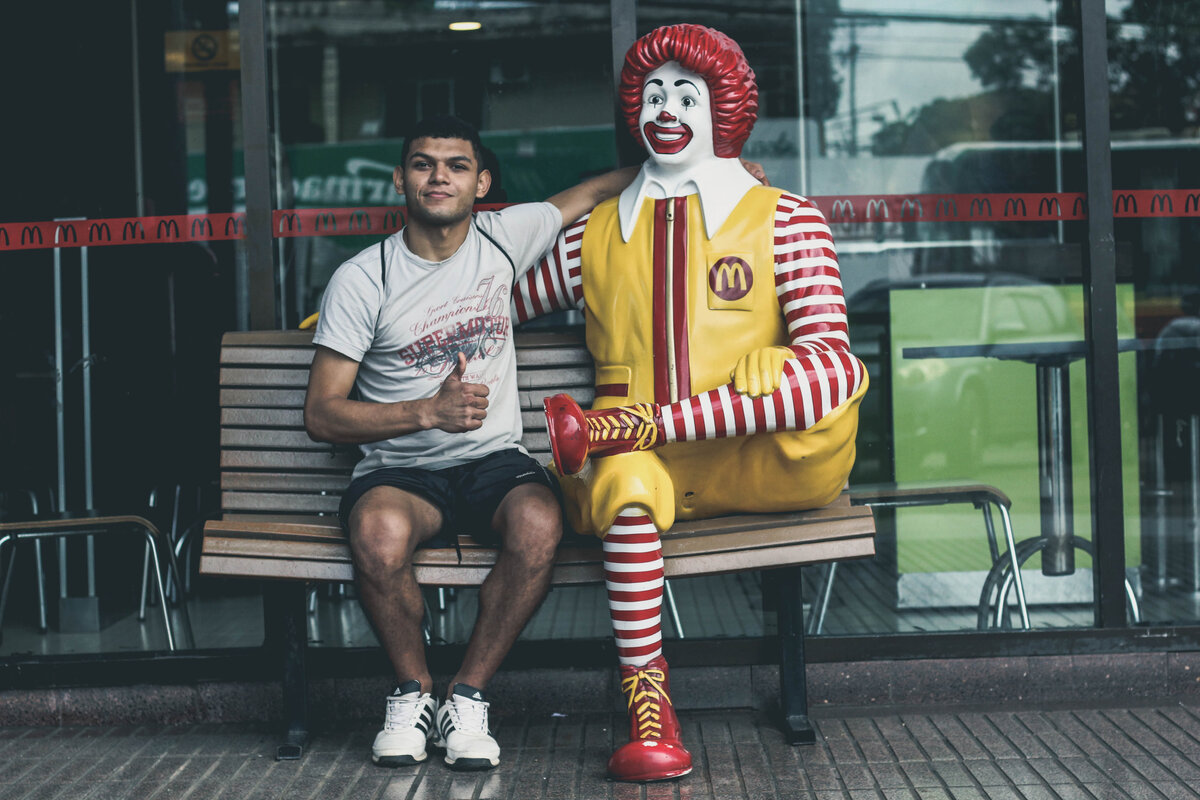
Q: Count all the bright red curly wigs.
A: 1